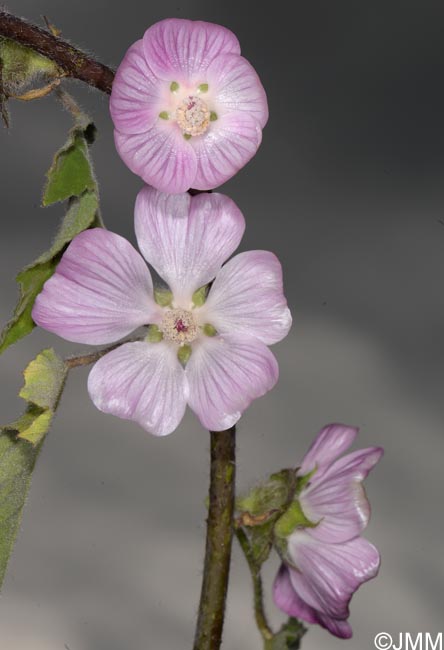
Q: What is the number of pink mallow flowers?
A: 3